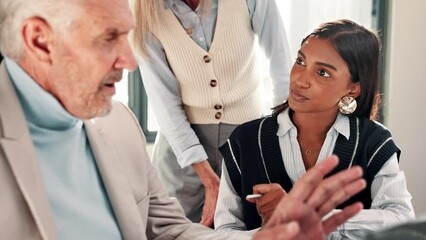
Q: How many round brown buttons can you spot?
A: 4